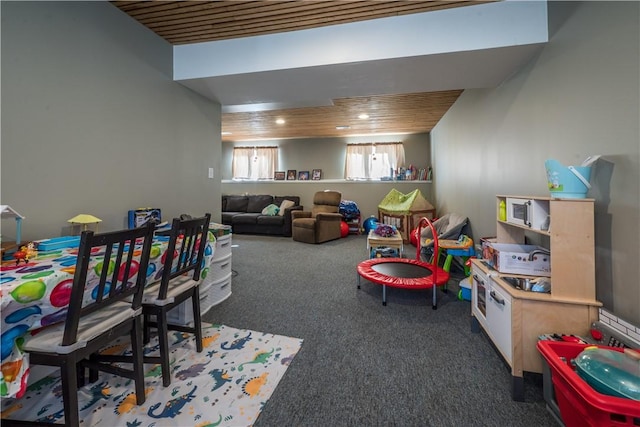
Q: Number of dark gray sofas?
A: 1